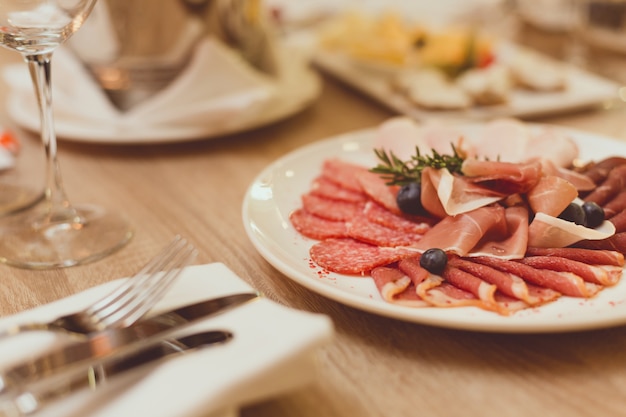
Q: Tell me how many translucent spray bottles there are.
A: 0